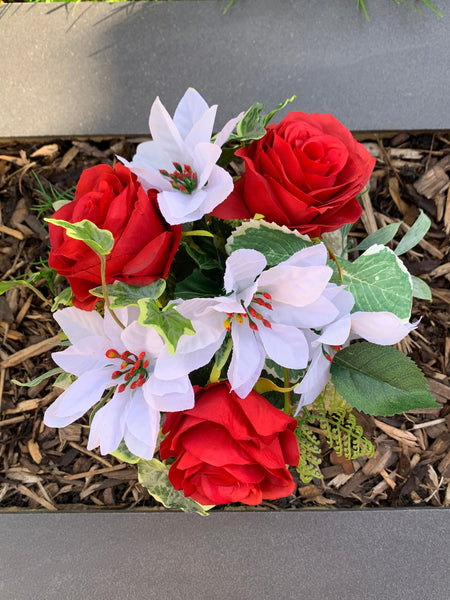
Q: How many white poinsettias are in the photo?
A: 4